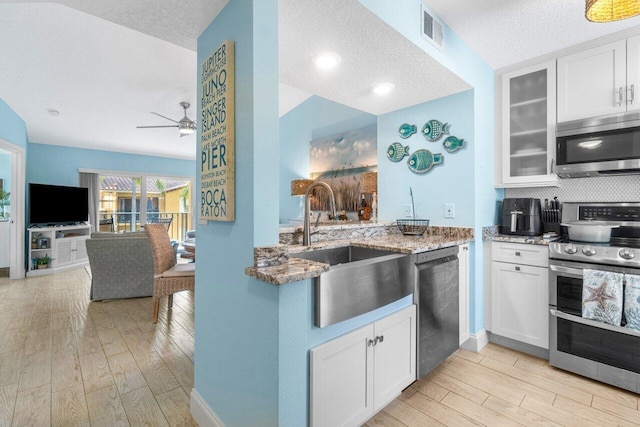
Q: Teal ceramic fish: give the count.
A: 5